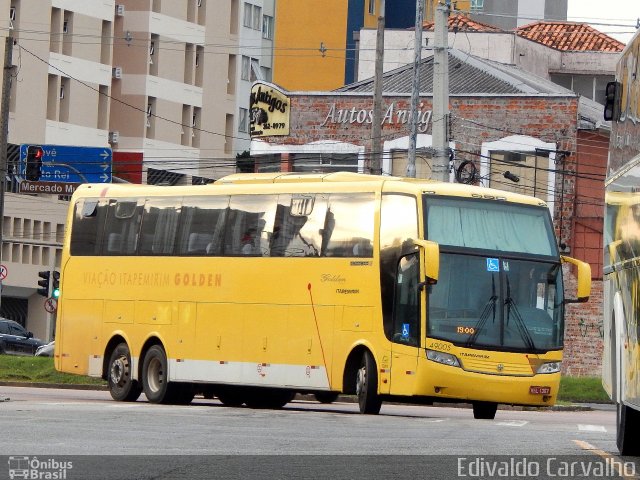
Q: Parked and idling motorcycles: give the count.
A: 0